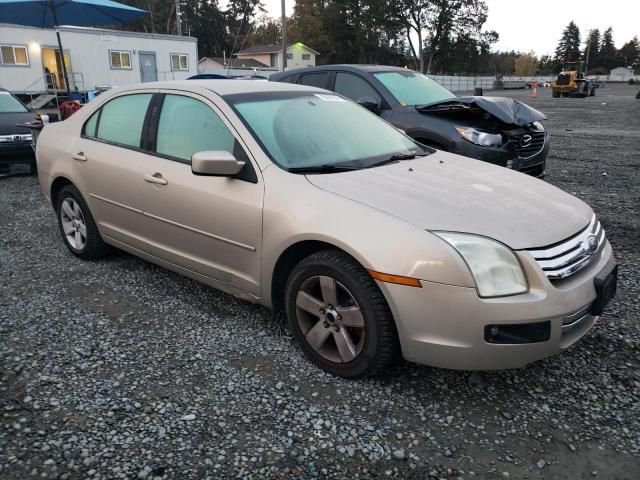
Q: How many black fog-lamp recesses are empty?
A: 1